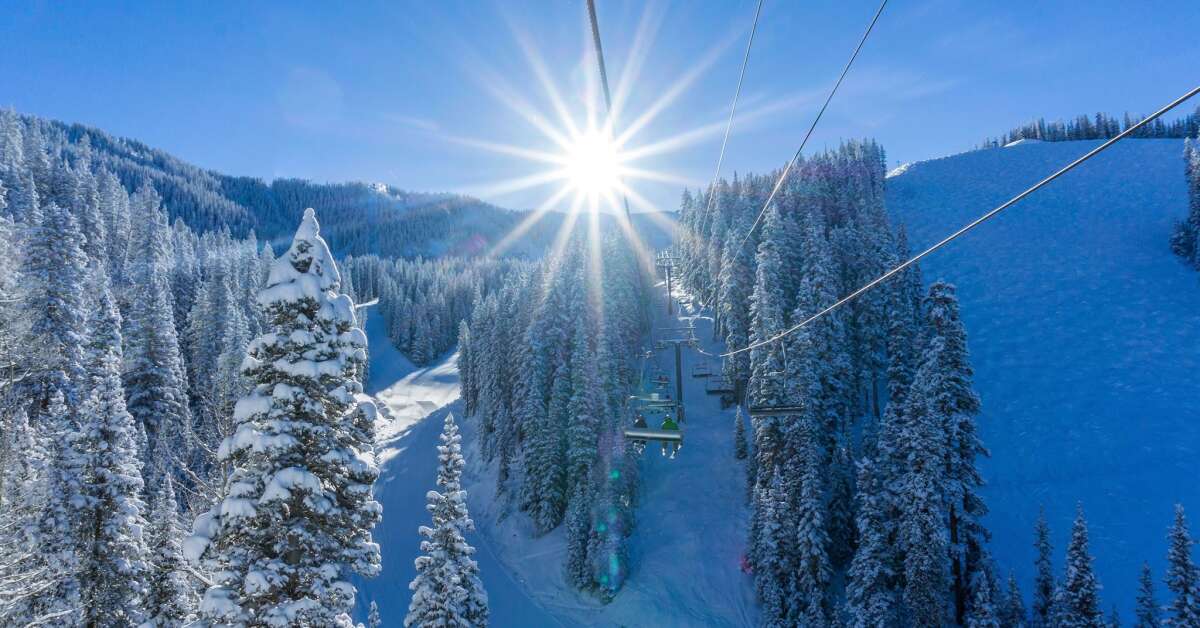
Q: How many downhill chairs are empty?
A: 3